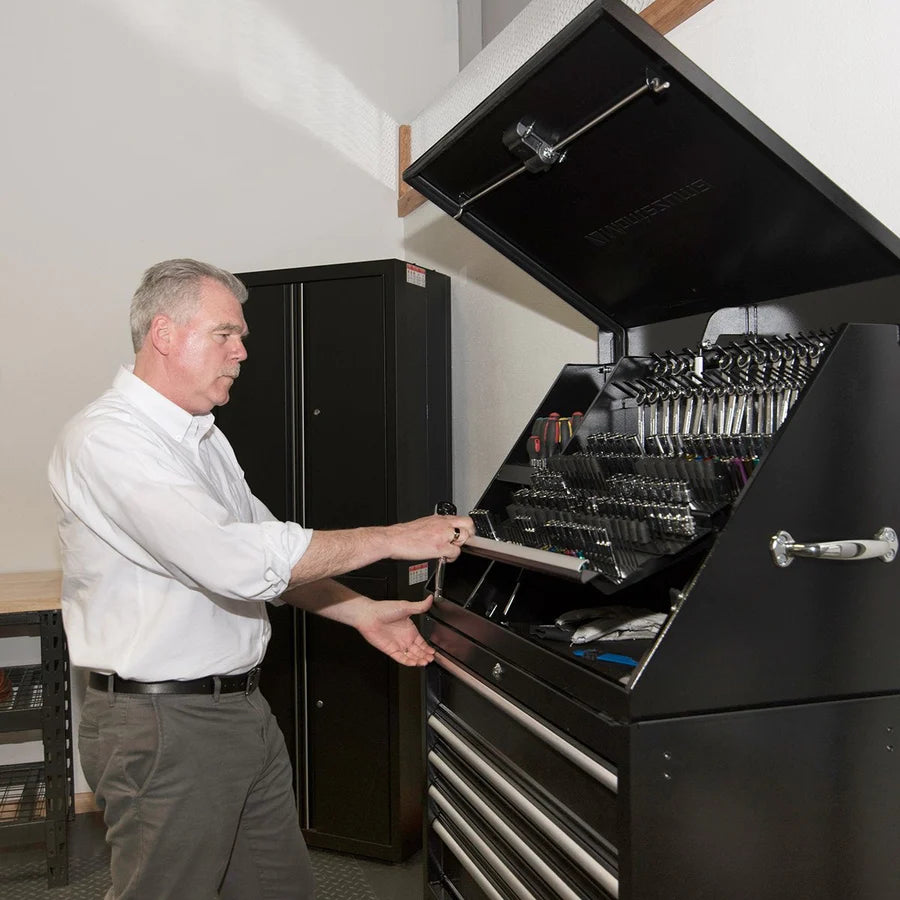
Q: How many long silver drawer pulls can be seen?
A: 5